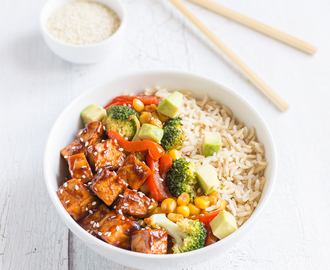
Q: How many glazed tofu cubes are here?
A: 11